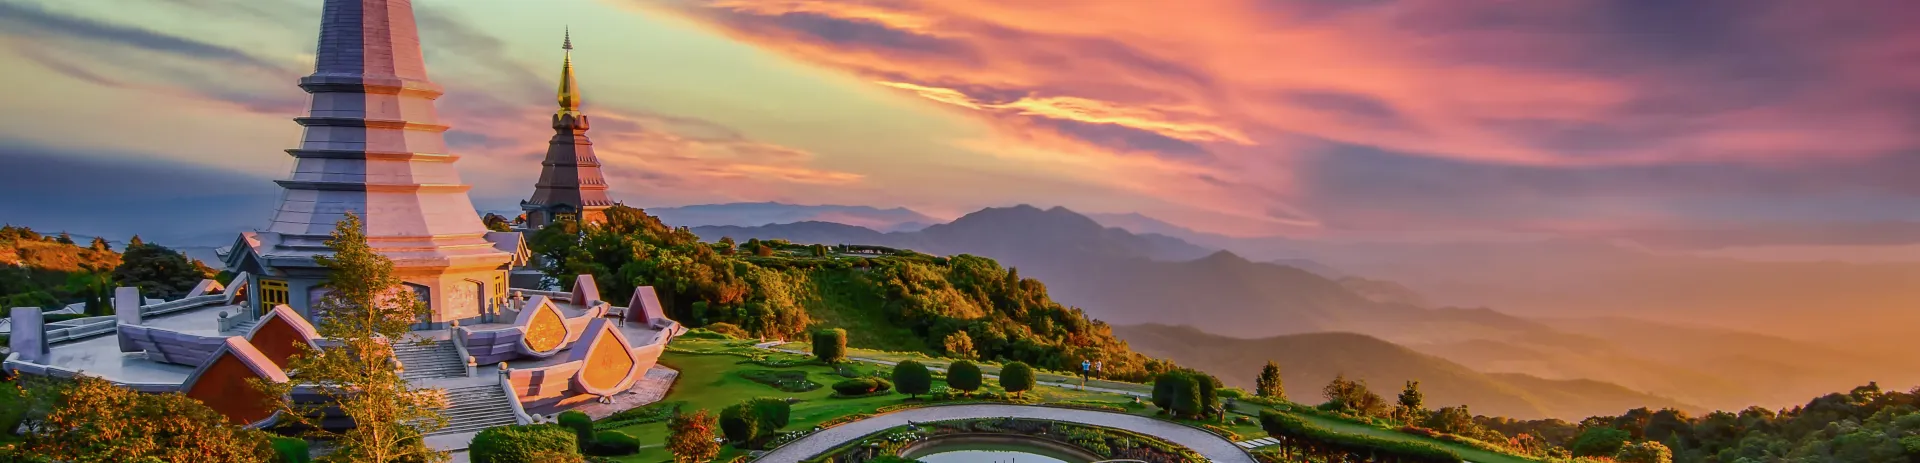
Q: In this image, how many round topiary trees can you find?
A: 3